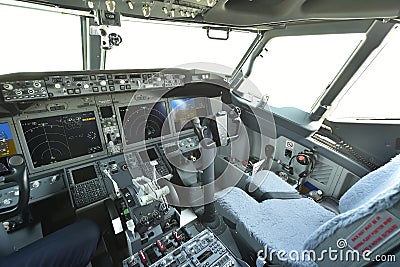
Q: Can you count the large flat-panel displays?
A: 4